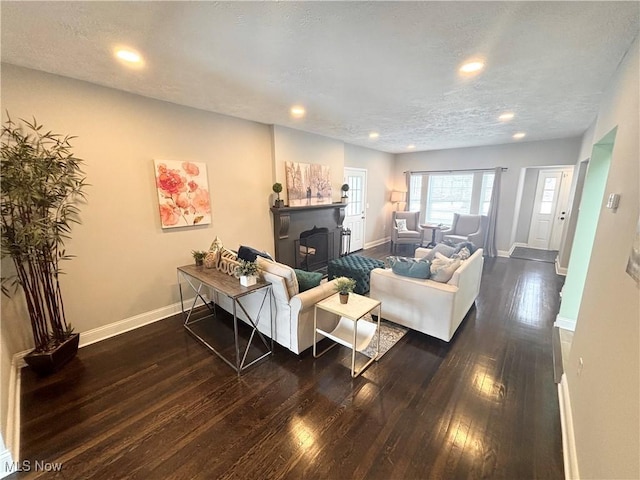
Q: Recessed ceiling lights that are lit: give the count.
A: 7